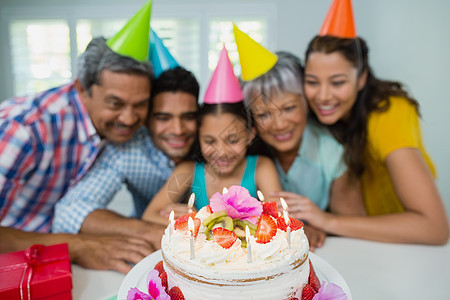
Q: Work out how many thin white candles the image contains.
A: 8